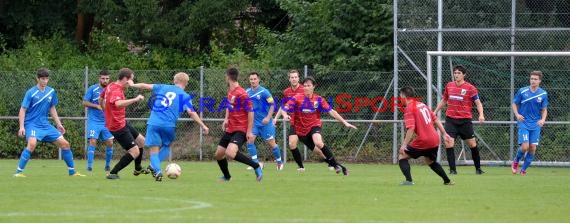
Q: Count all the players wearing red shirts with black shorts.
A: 6